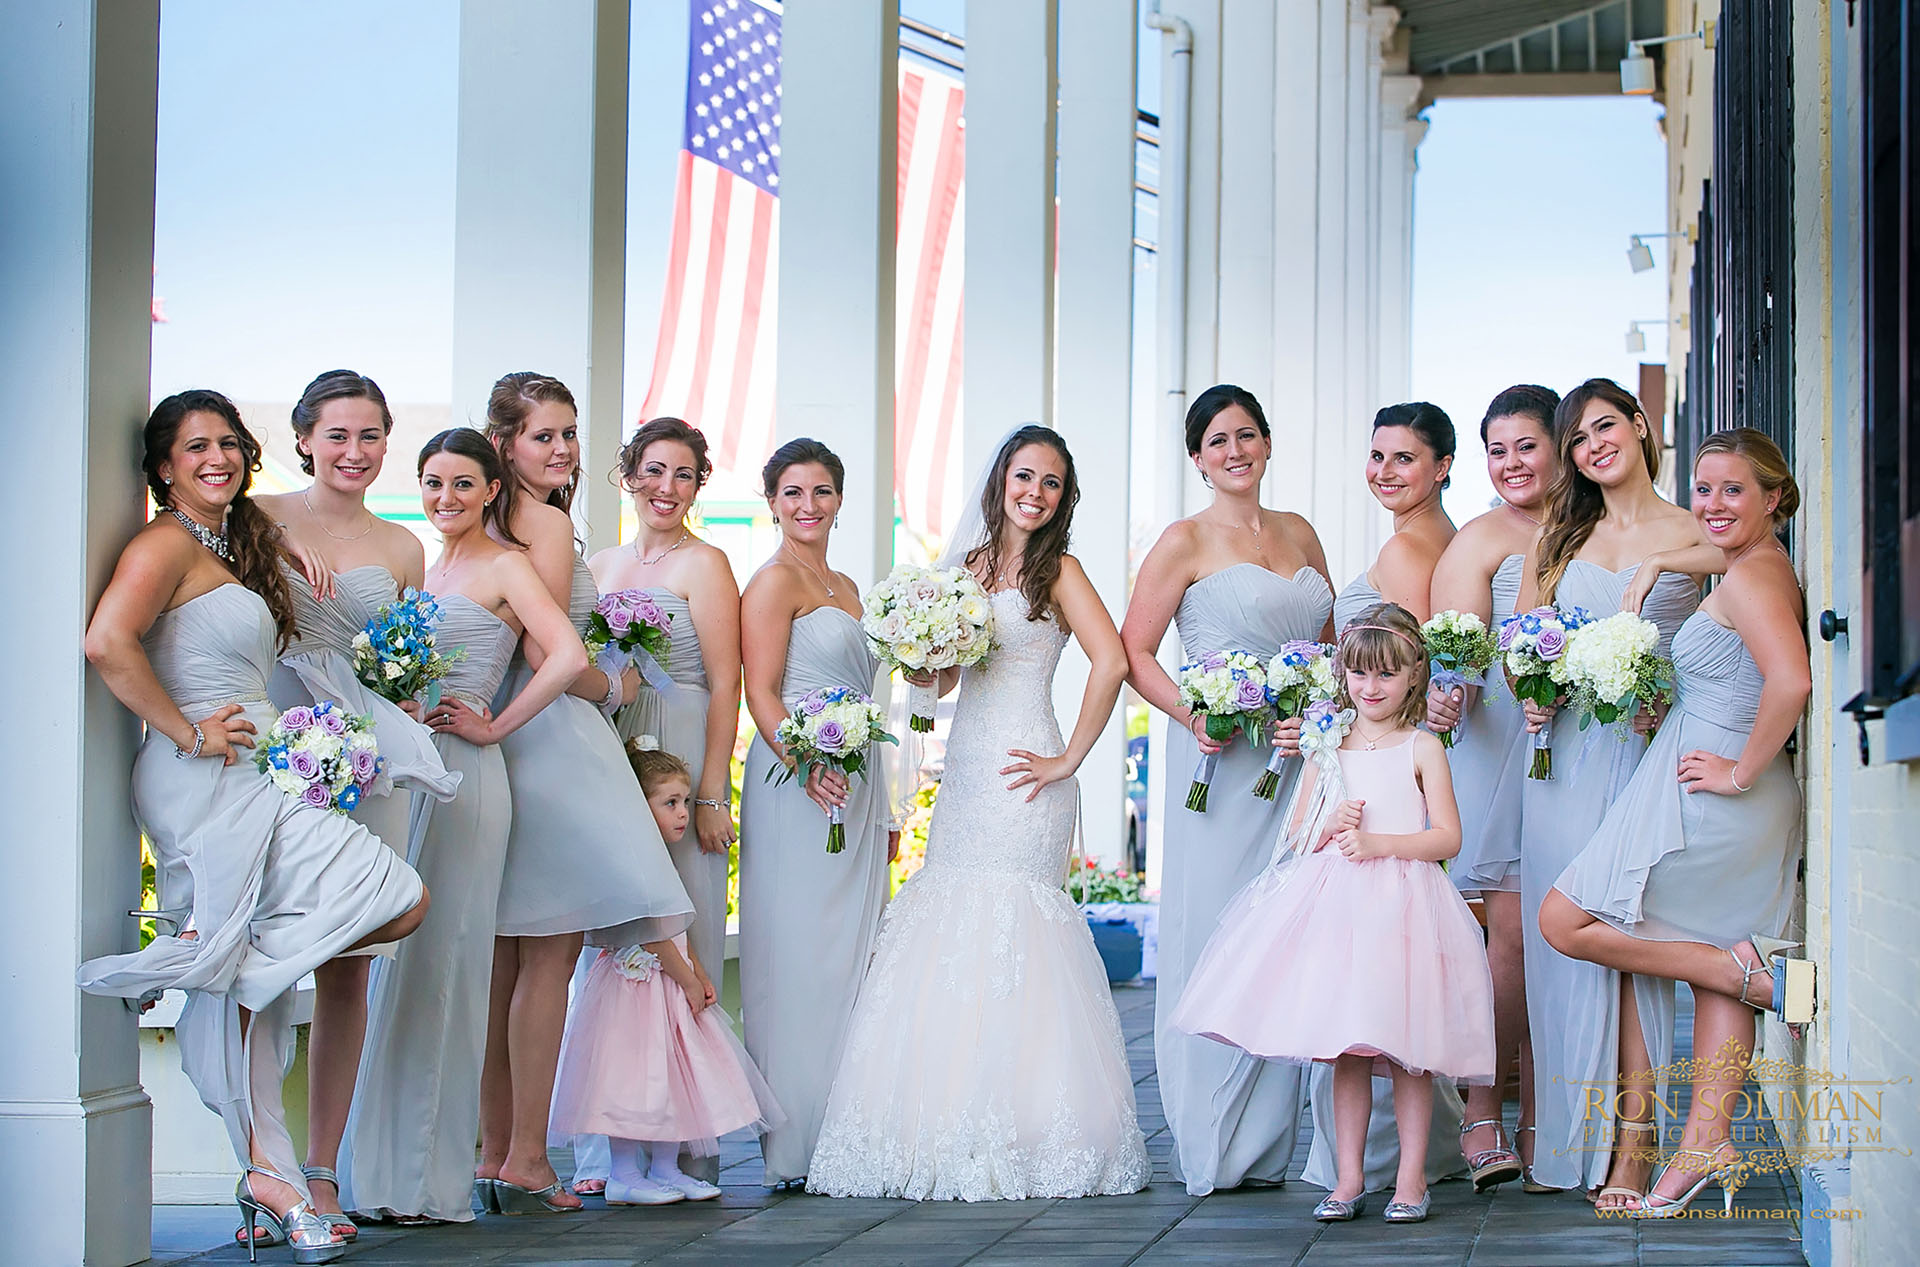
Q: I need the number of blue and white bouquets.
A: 1